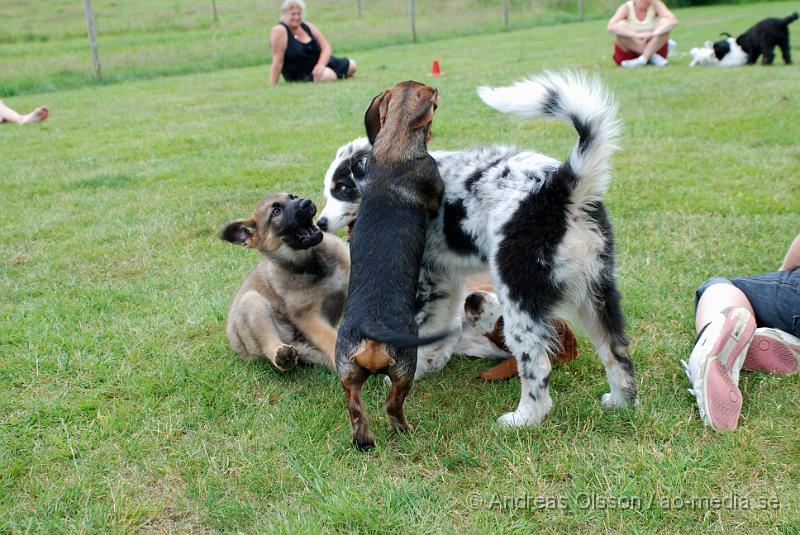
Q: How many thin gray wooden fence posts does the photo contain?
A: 6